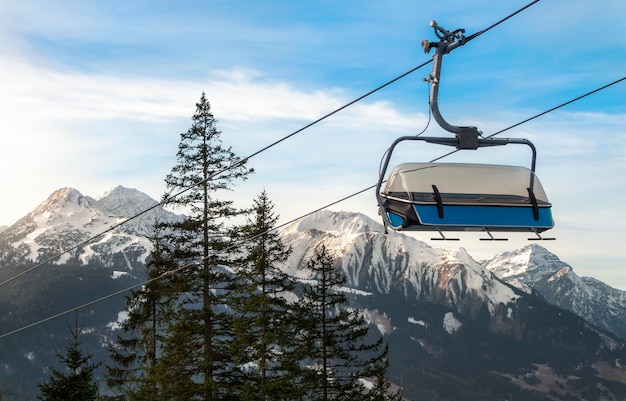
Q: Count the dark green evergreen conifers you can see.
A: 5